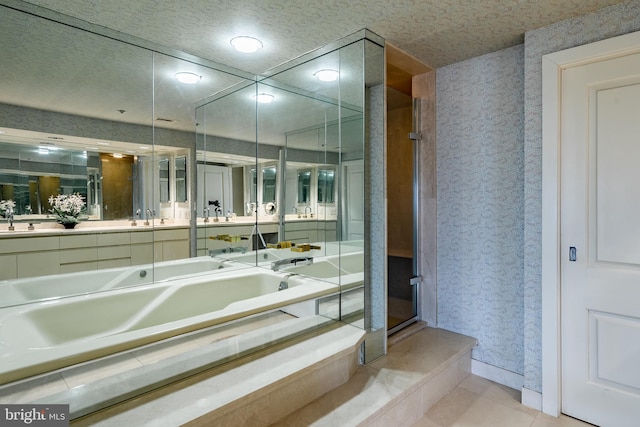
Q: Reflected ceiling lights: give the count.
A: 3